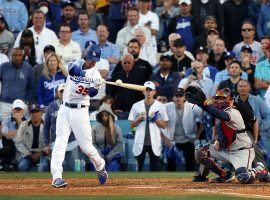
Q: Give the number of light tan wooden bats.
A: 1